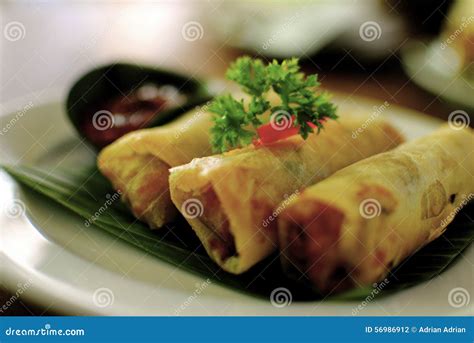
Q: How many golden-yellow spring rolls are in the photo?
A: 3